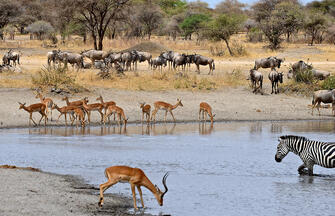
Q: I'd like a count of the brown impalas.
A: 12